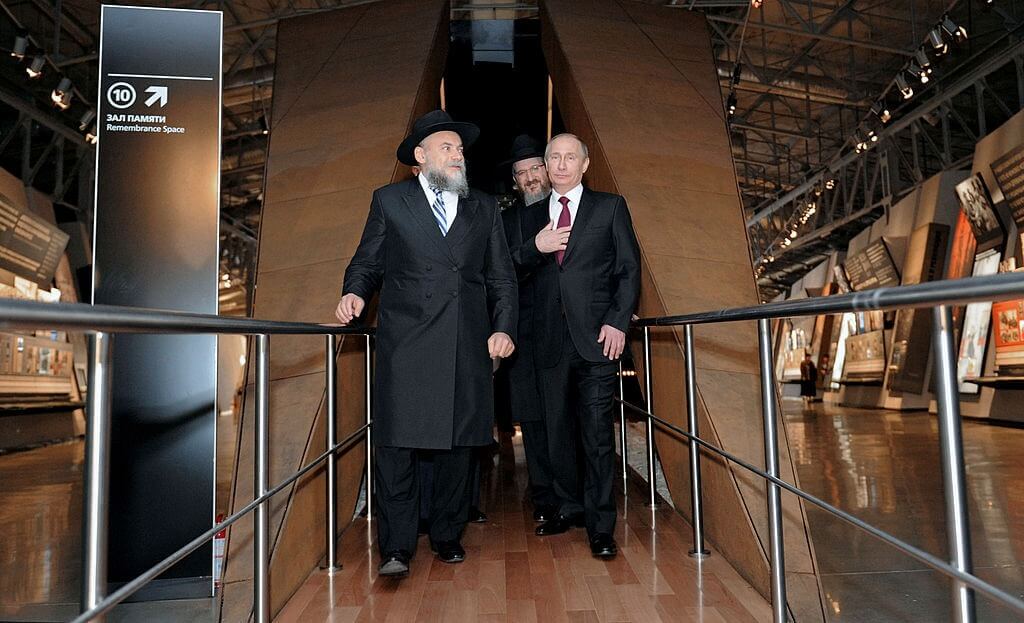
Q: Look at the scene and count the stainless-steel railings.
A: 2